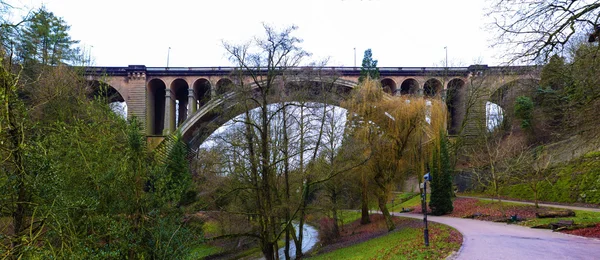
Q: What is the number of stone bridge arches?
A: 11